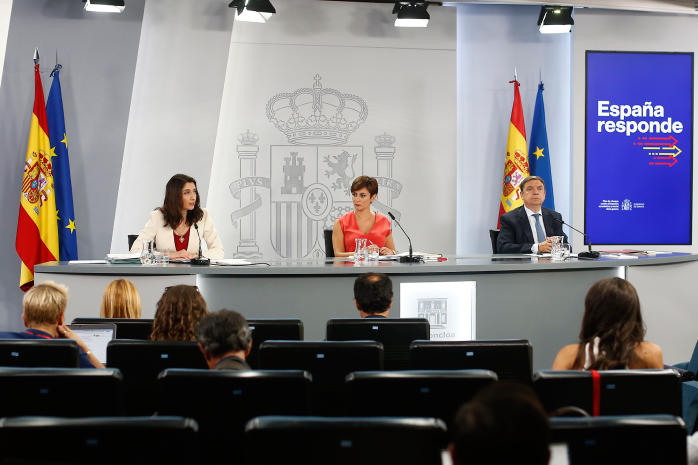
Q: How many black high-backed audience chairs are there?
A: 14